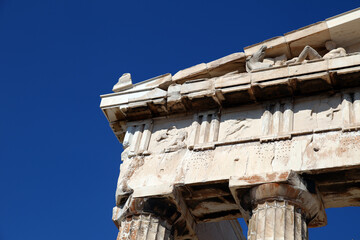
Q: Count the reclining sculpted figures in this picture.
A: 1